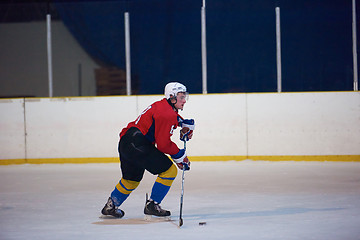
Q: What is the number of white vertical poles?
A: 5